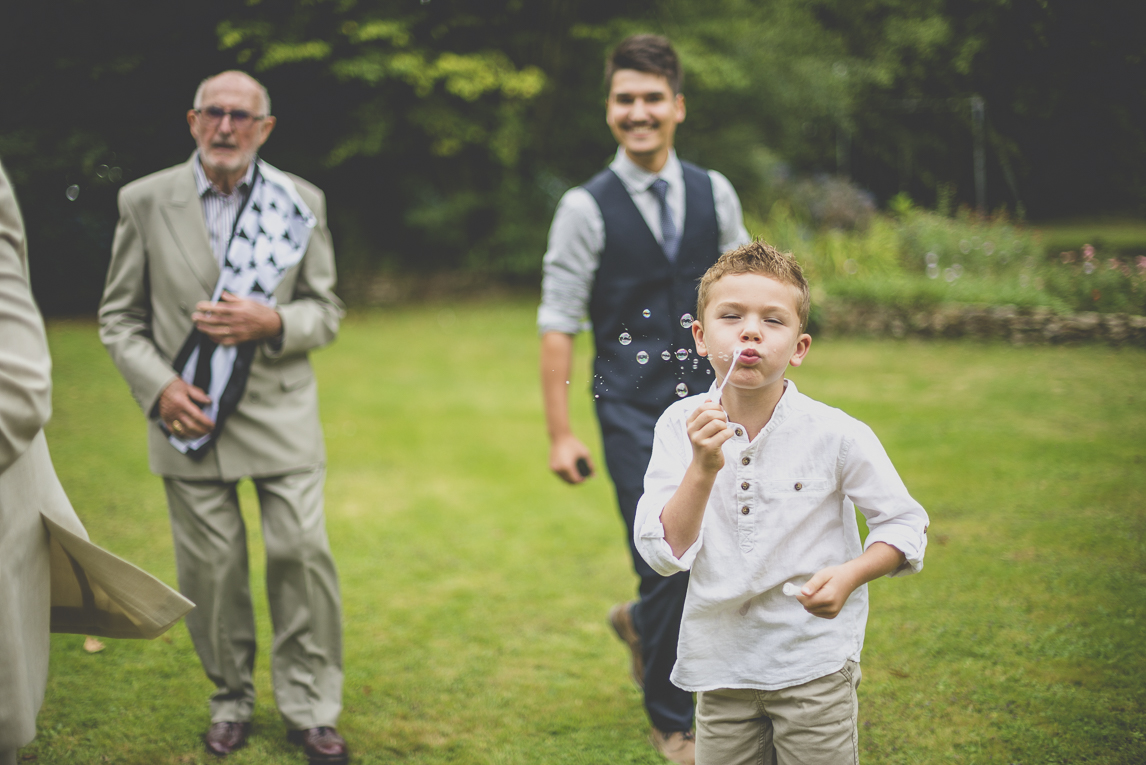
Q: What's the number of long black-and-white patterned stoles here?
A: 1